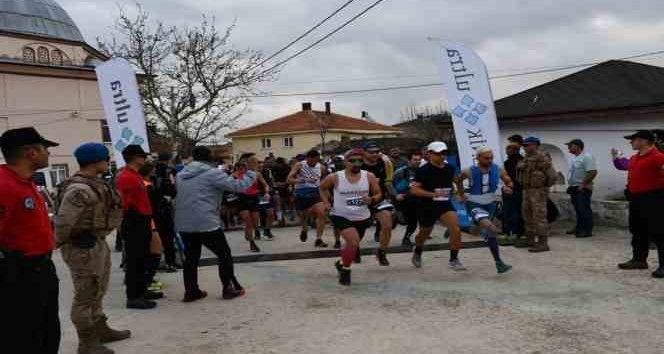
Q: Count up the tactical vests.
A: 2